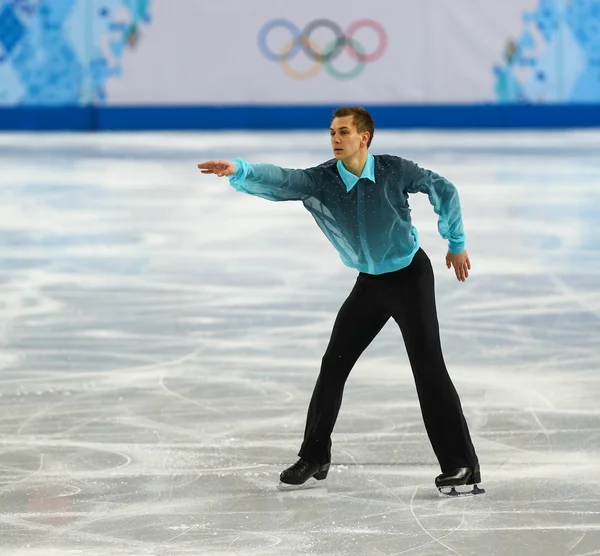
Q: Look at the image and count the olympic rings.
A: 5